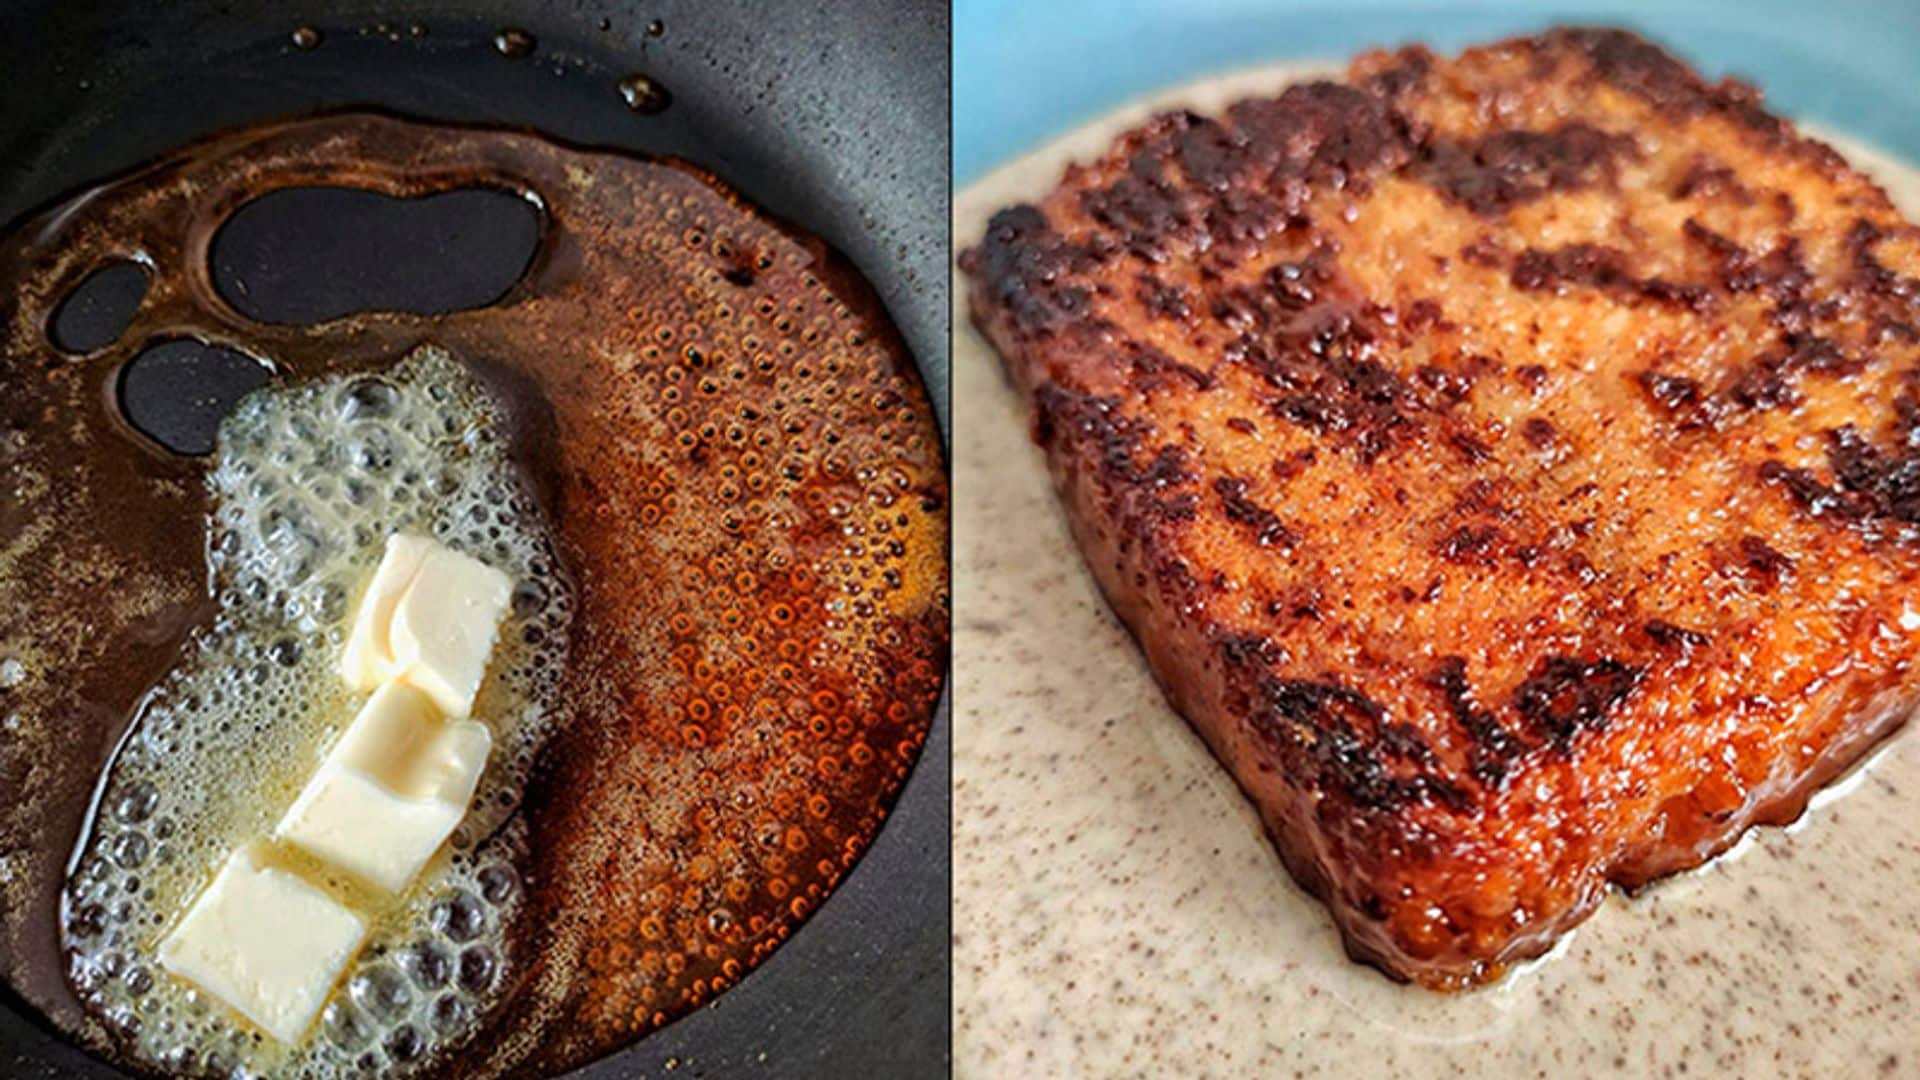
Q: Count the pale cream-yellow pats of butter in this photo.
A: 3